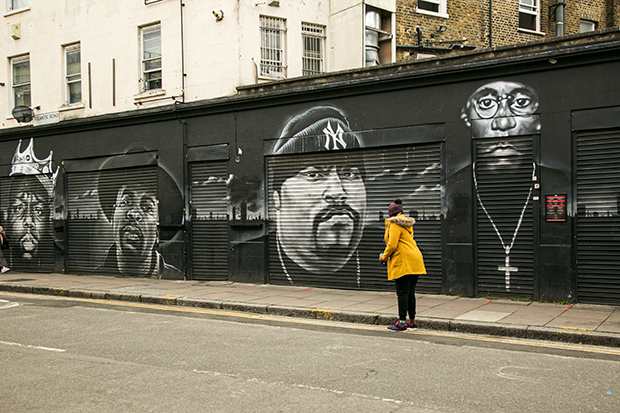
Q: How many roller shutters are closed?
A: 6